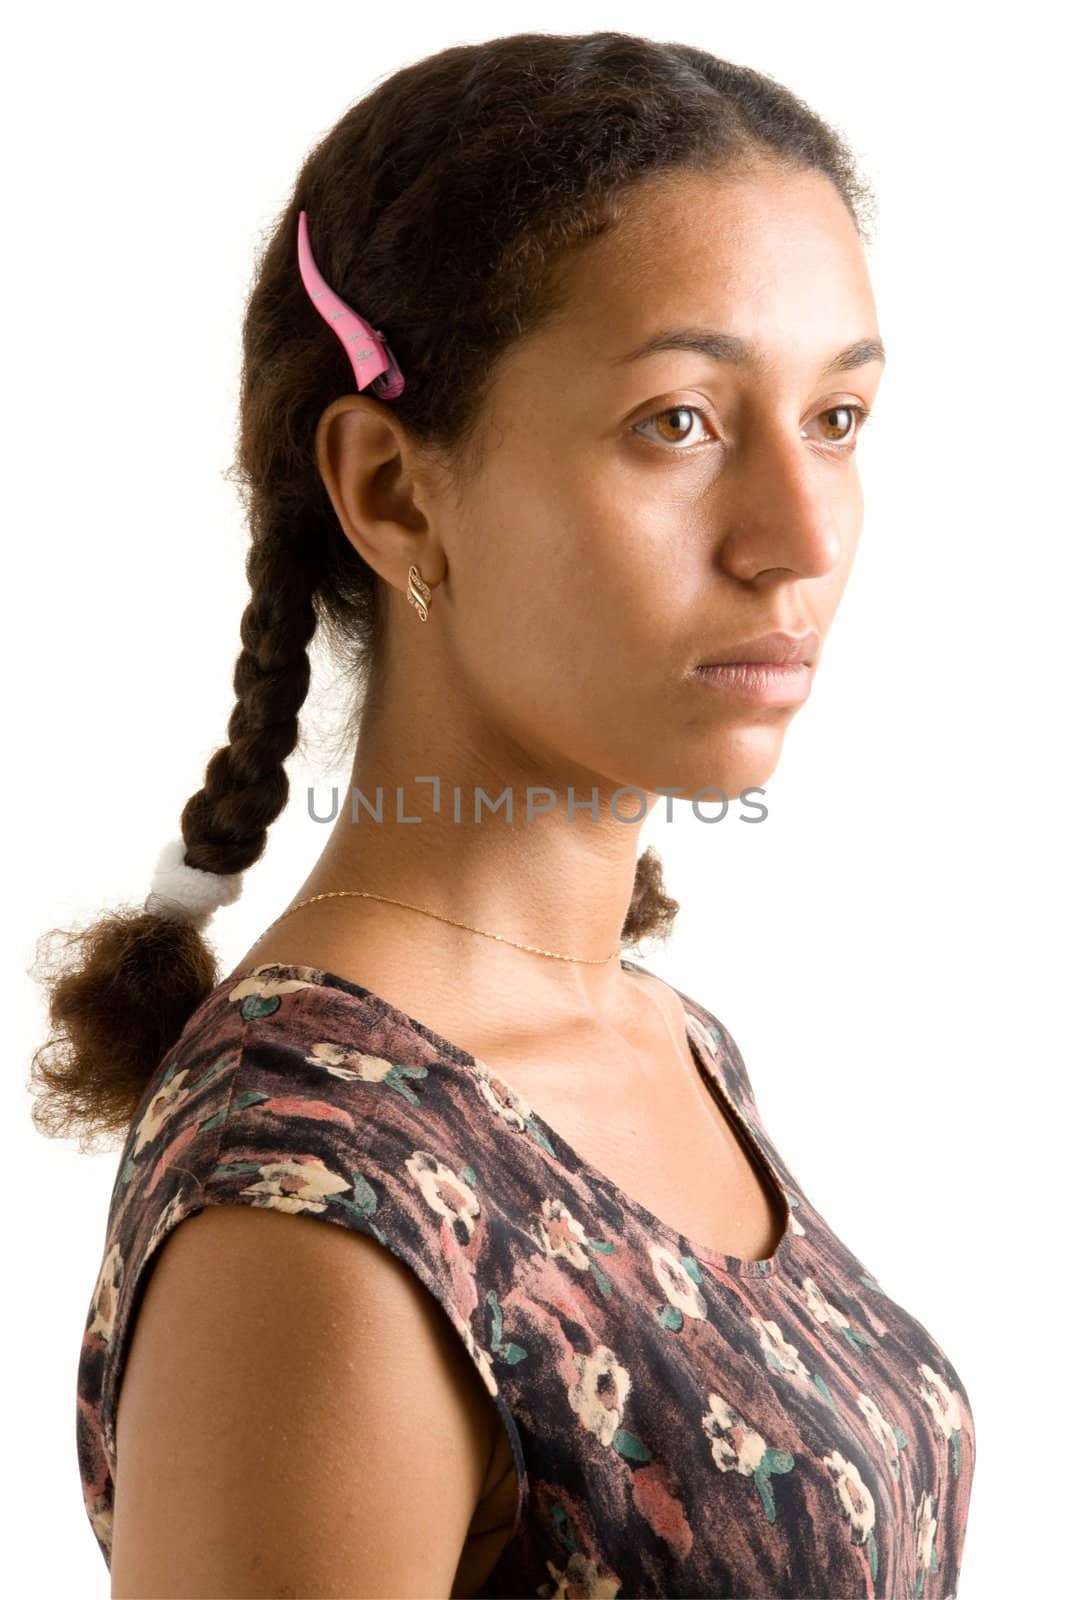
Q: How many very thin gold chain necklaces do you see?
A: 1